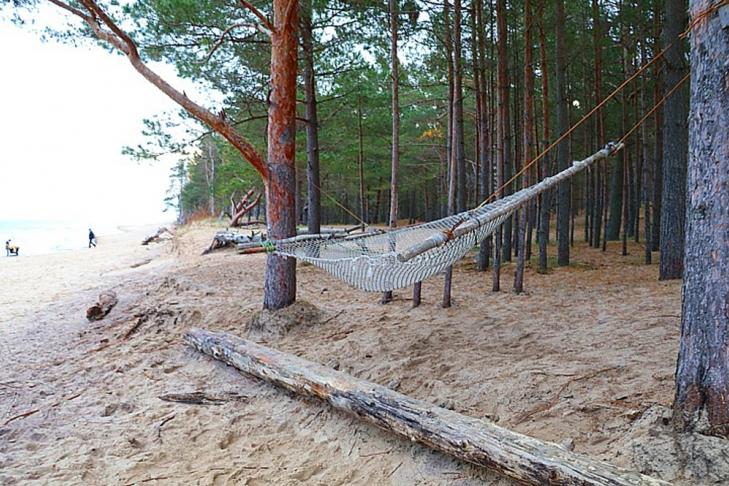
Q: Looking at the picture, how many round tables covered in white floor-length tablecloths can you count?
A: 0